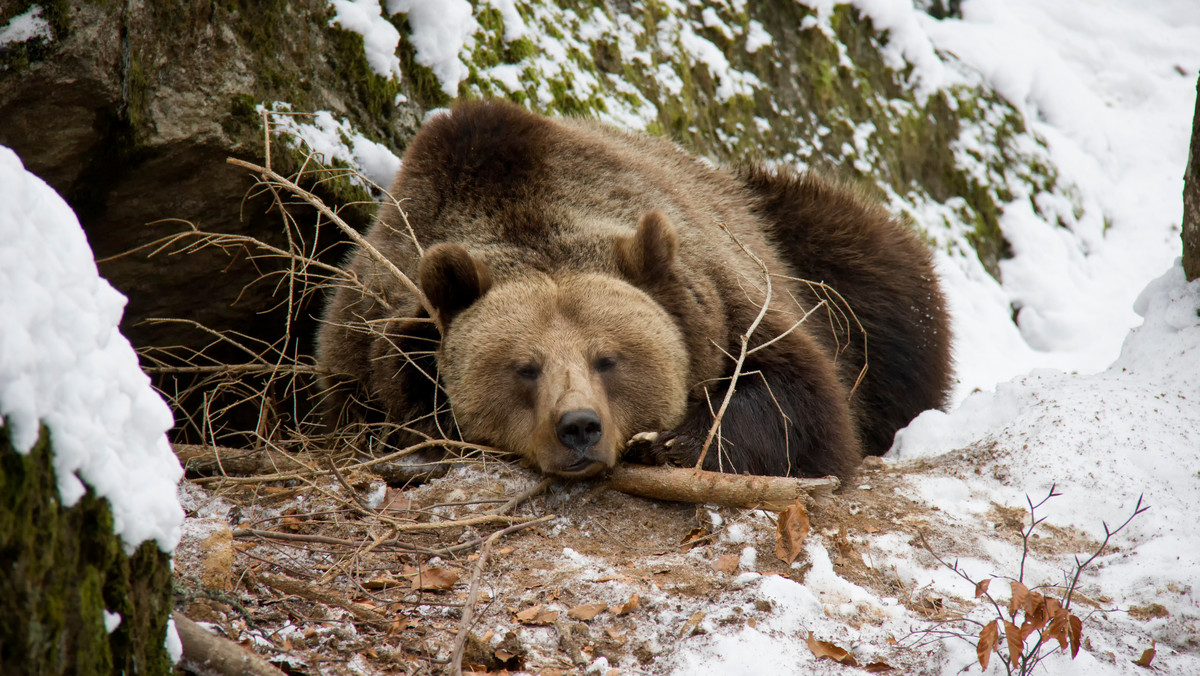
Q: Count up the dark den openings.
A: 1